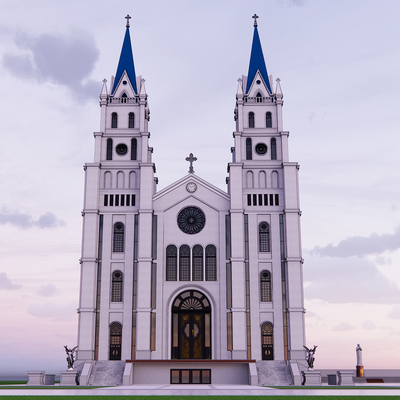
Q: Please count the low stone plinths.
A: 4